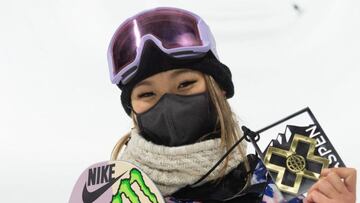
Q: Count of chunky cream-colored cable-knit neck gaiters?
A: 1